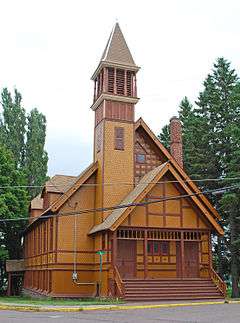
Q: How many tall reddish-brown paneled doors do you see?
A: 2